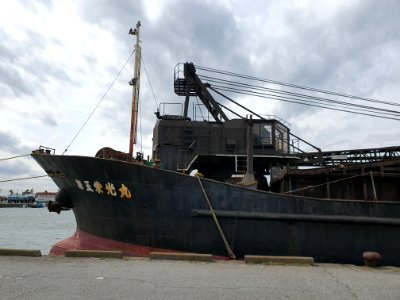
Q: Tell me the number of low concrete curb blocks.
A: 4